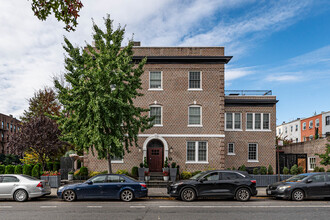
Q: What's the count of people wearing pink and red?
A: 0